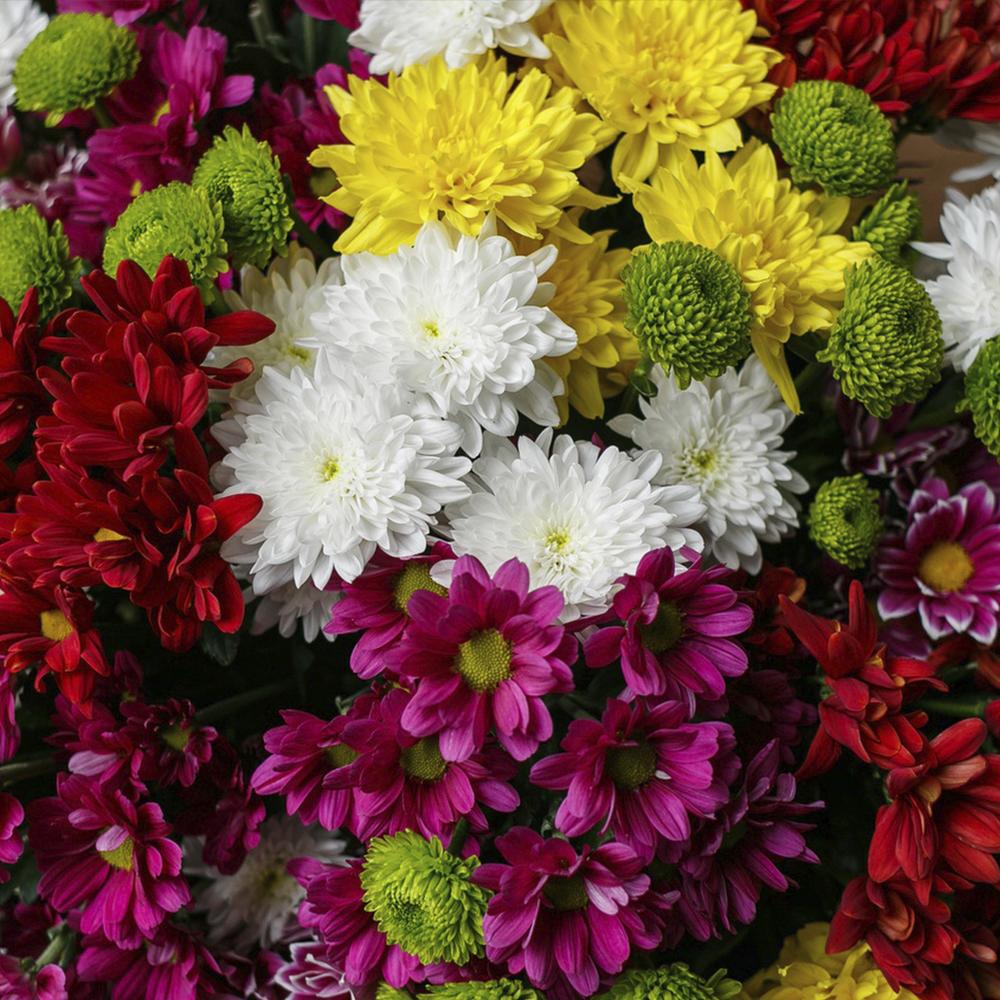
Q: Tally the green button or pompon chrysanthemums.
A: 13